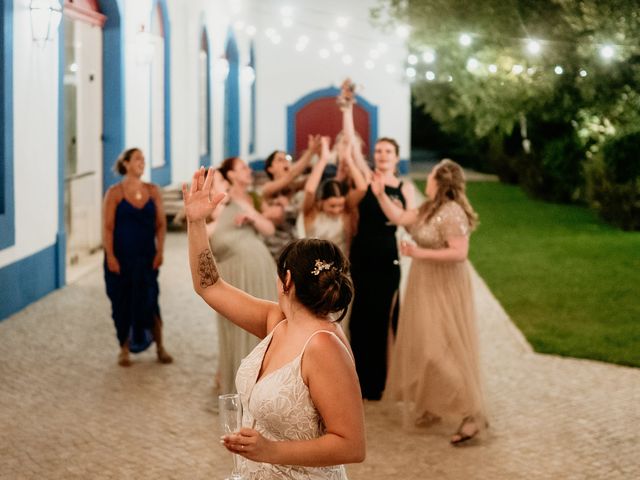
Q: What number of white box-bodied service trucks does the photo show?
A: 0